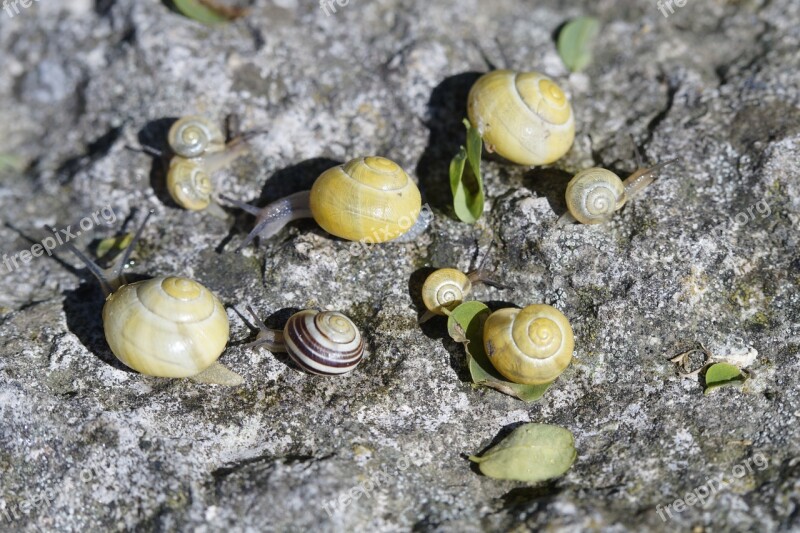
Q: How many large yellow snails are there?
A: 4